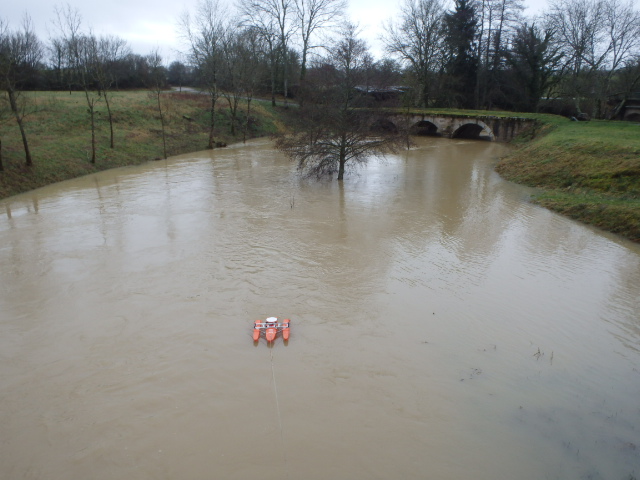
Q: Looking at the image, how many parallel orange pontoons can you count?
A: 3